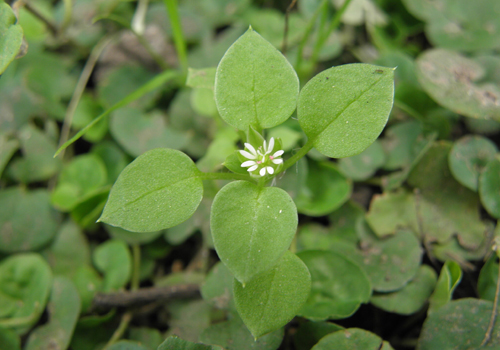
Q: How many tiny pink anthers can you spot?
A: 2